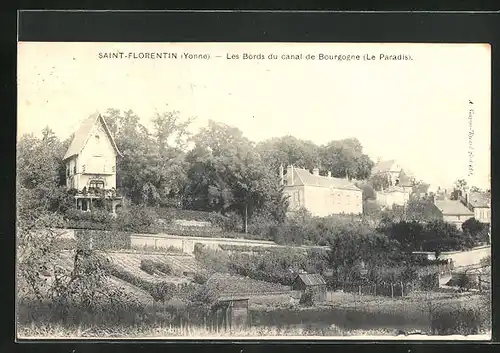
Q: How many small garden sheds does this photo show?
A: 2